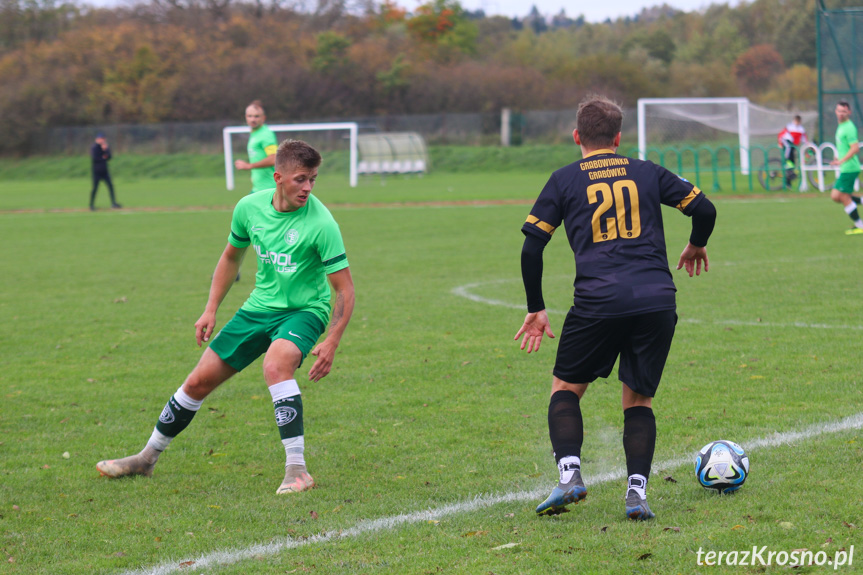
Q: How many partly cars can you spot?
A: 0